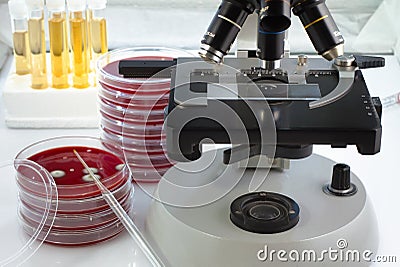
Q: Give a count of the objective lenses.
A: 4